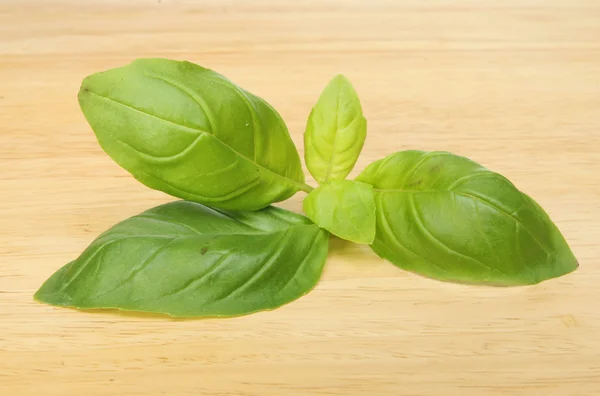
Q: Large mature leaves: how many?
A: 3